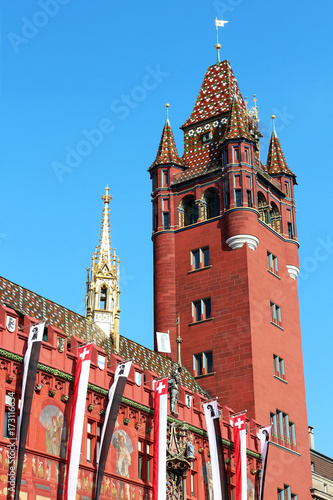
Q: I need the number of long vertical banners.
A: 7